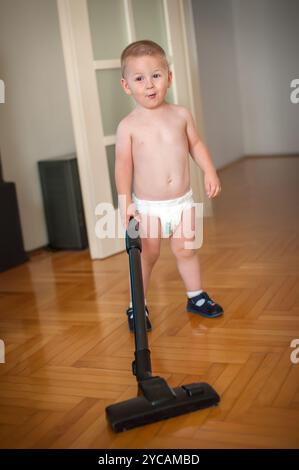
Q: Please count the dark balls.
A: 0